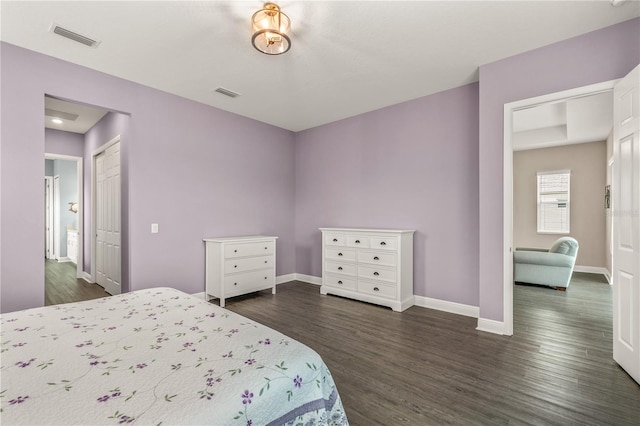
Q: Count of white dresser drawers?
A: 12